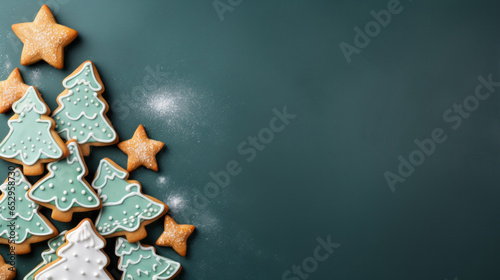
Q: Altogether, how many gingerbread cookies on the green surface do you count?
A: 13